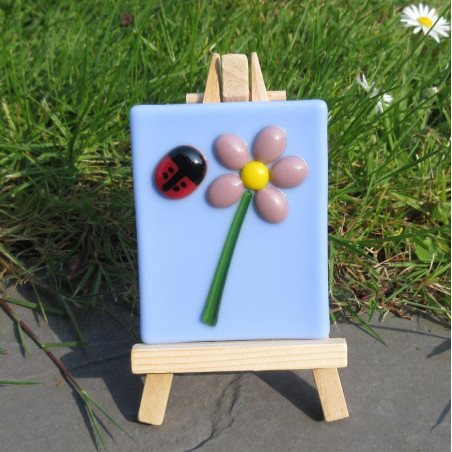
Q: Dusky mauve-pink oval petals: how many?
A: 5